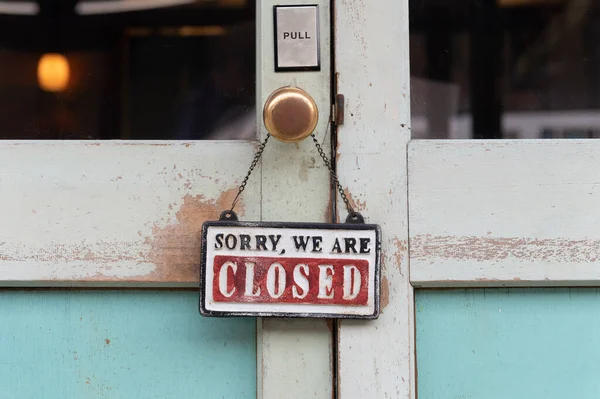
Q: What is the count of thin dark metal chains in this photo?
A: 2